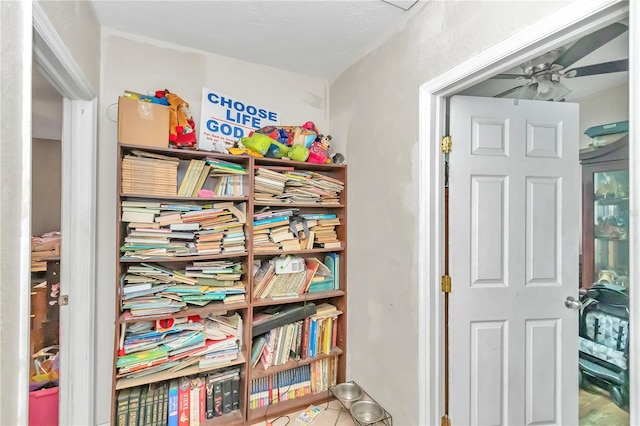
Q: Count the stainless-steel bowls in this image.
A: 2